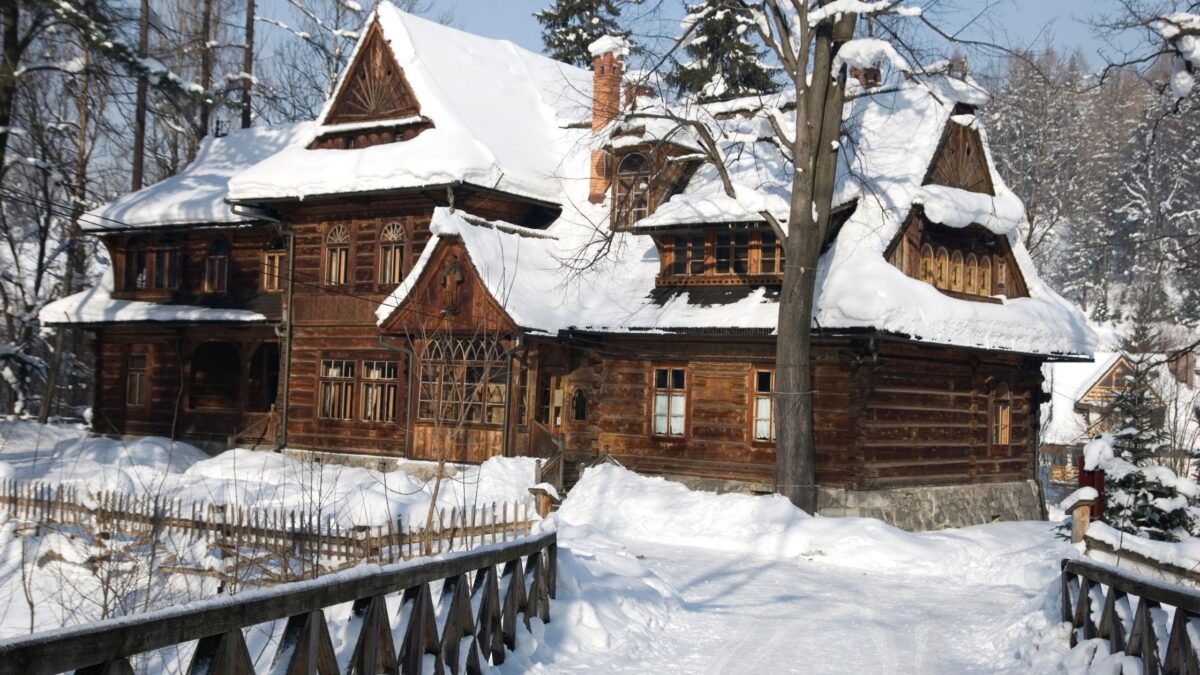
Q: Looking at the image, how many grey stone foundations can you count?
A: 1